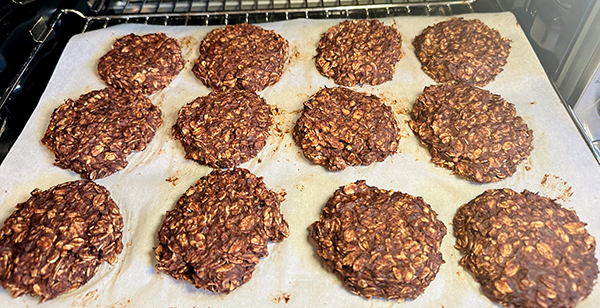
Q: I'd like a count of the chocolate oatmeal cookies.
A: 12